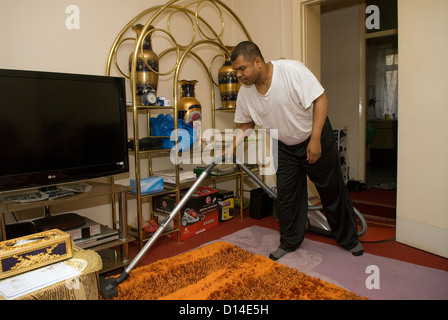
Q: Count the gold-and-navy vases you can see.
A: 3